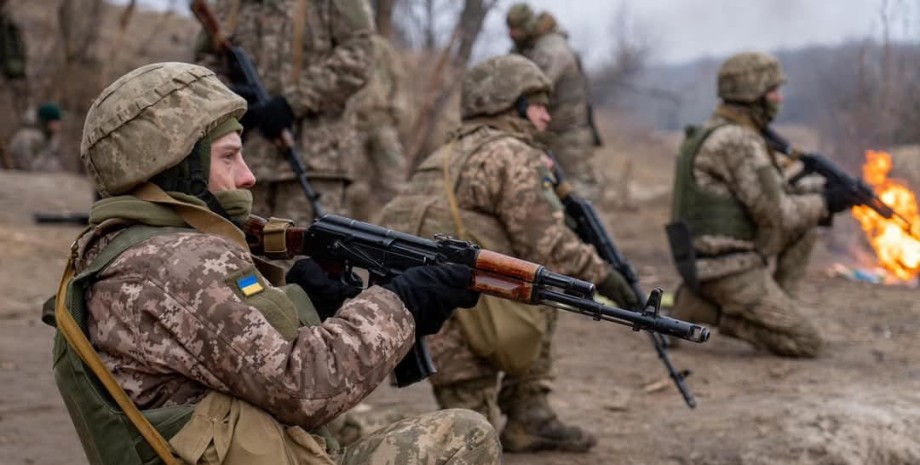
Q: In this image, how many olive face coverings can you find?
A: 2